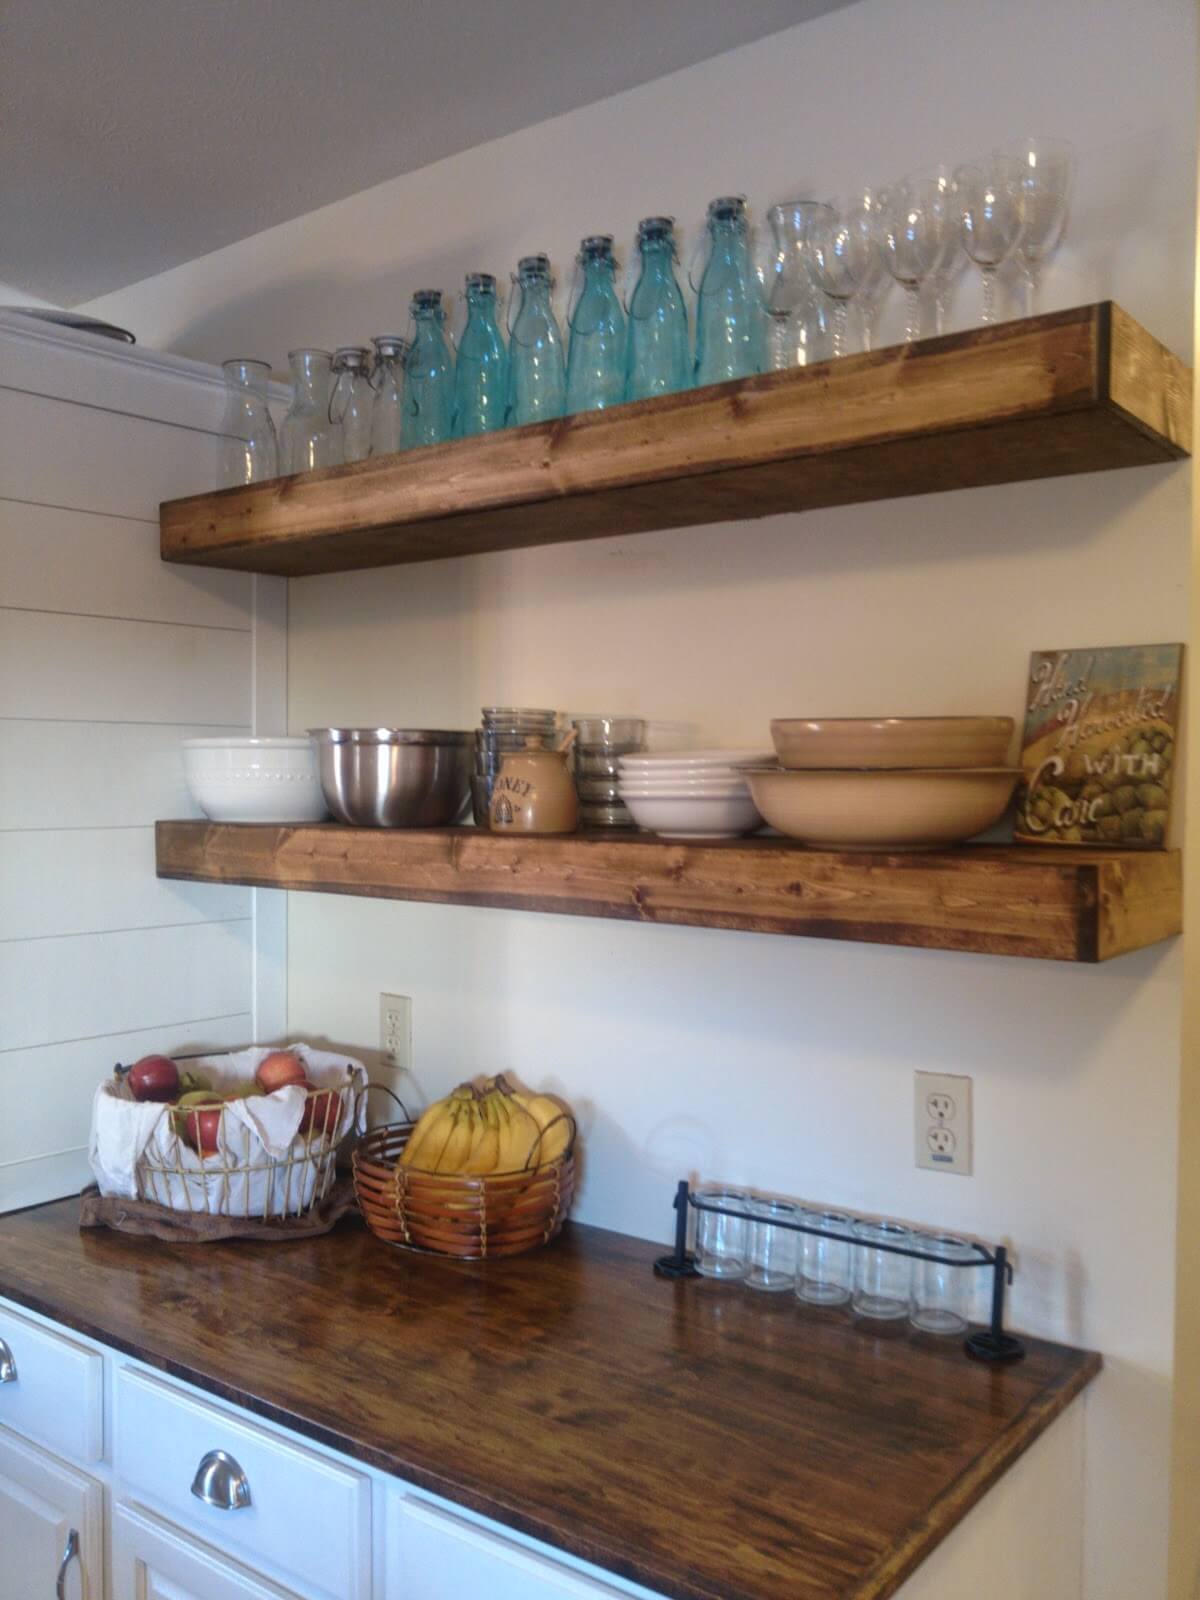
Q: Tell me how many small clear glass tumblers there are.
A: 5